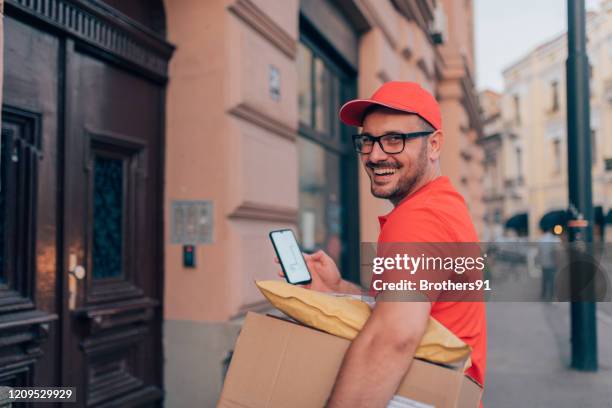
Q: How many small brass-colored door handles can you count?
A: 1